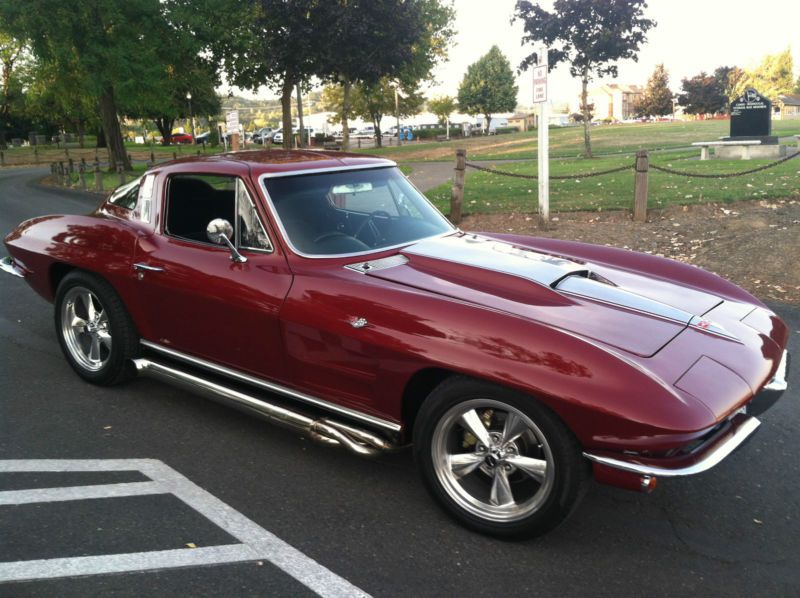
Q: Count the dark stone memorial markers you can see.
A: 1